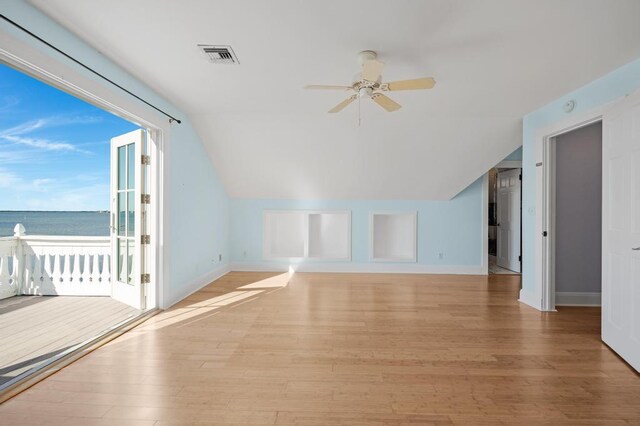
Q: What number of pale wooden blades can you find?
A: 5